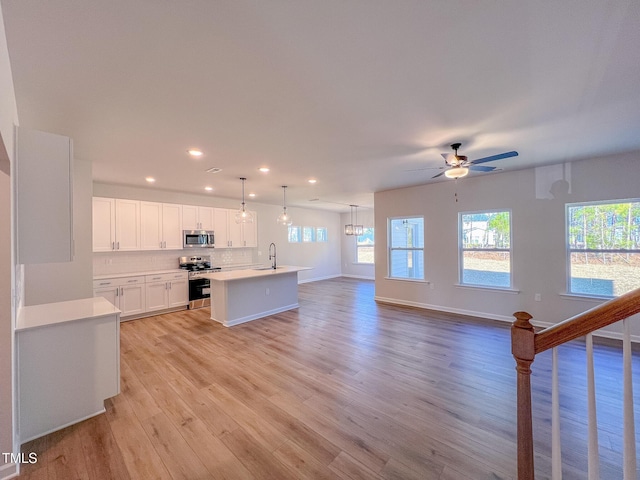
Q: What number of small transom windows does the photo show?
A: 3